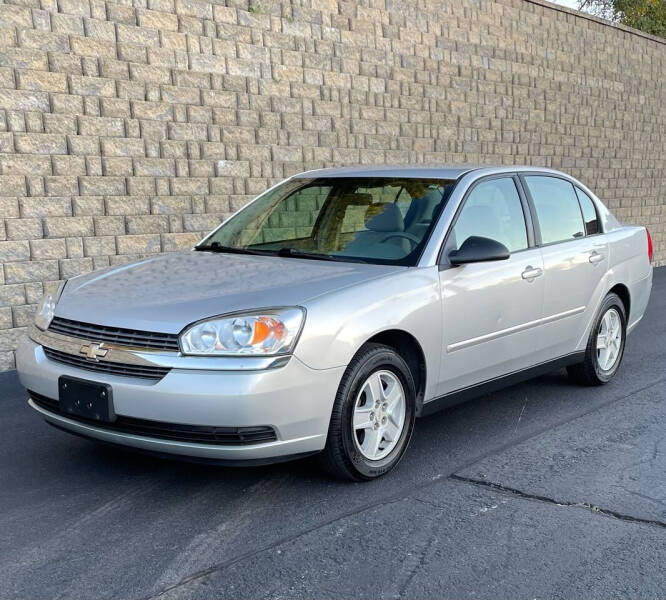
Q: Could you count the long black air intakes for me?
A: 3